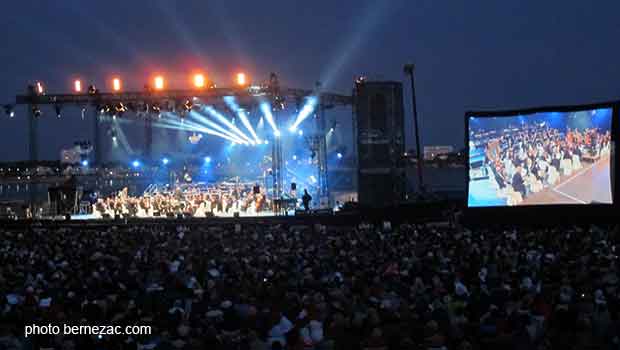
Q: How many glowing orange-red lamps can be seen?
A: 6